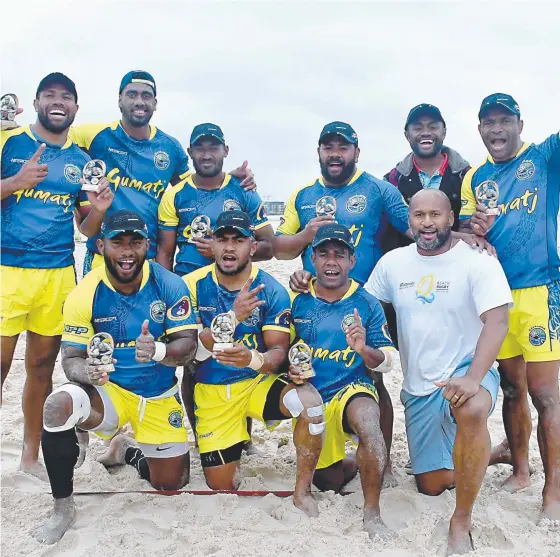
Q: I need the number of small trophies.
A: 8